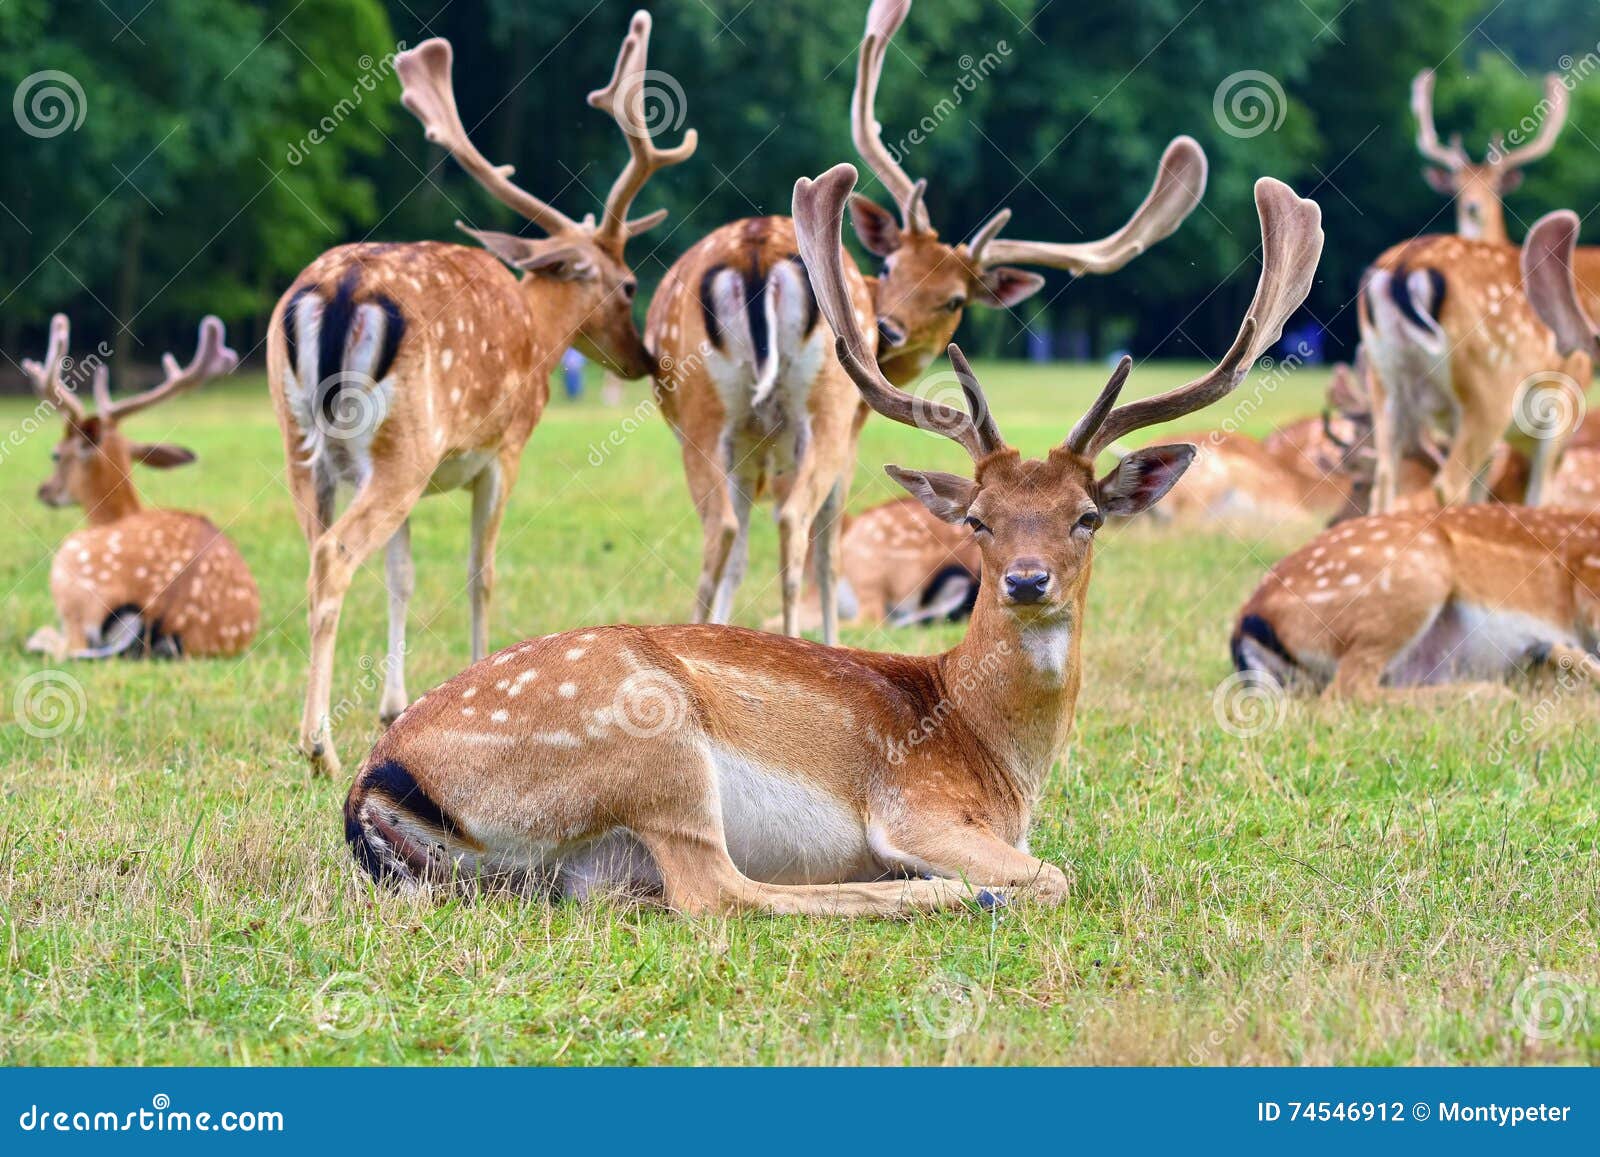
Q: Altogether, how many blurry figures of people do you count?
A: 2